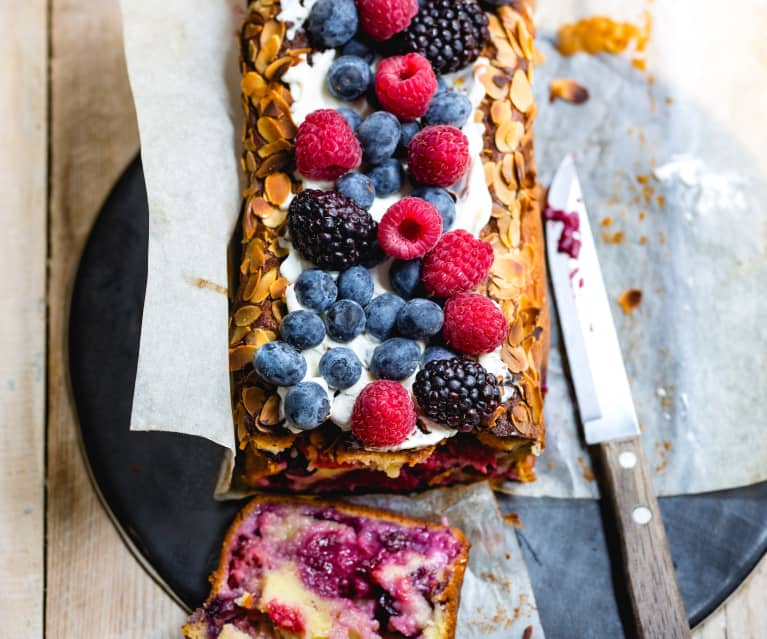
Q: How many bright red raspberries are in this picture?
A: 8